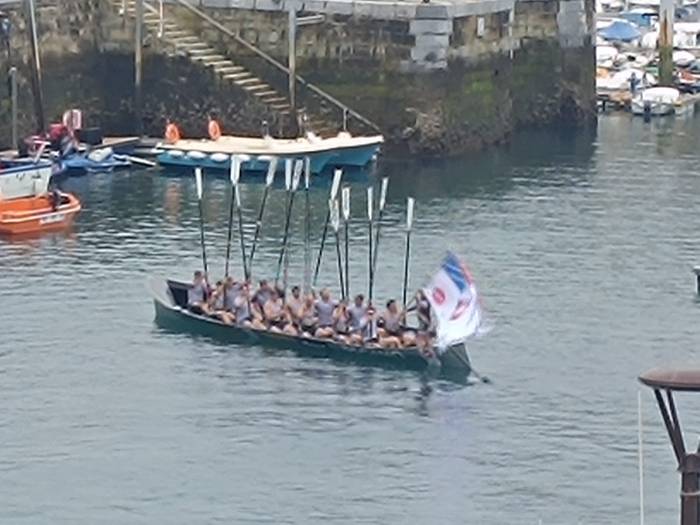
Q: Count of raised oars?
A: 13